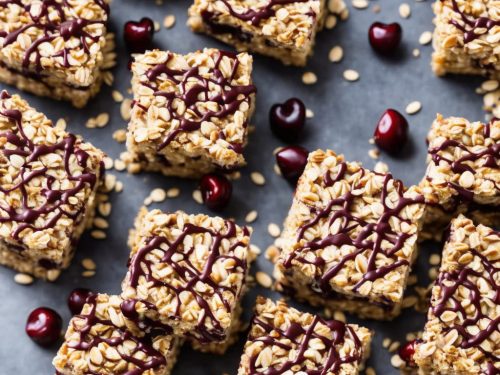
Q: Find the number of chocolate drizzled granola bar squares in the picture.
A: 11